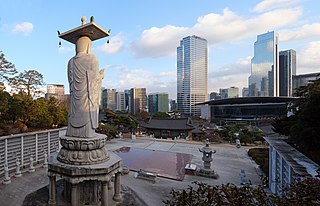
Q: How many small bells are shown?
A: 2